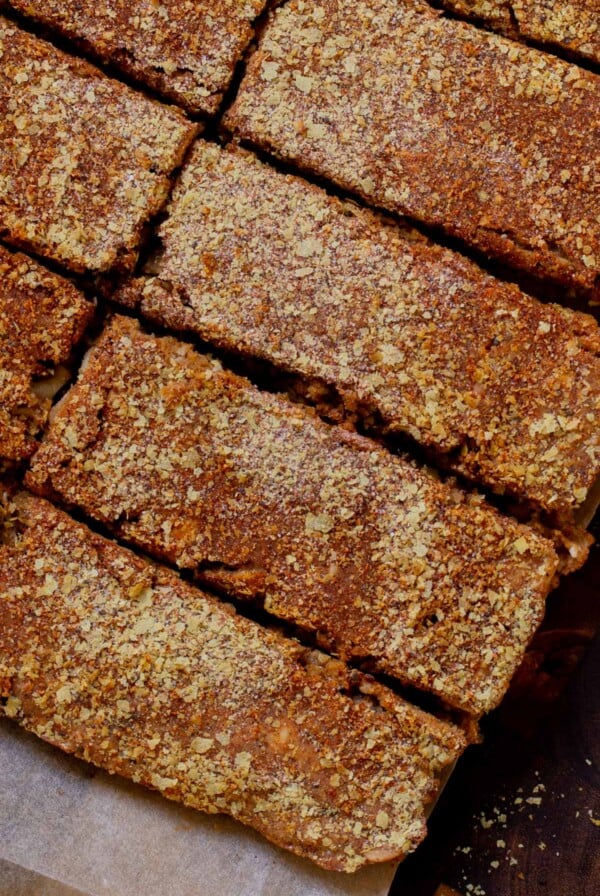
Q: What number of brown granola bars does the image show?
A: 8